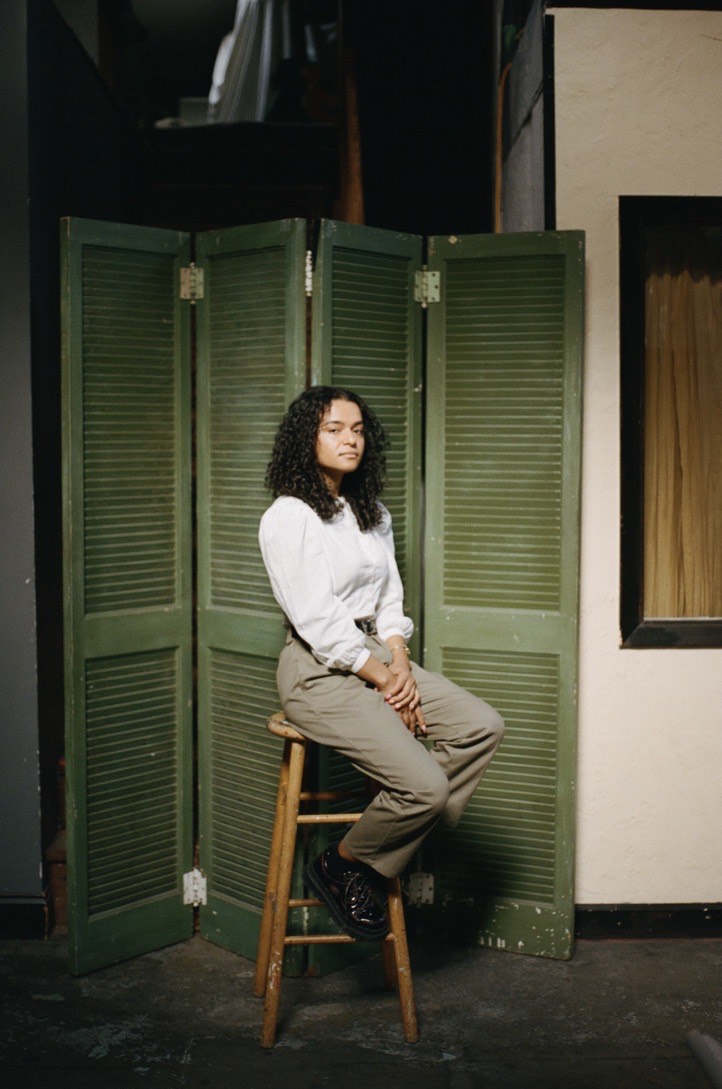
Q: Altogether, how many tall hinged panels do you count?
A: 4